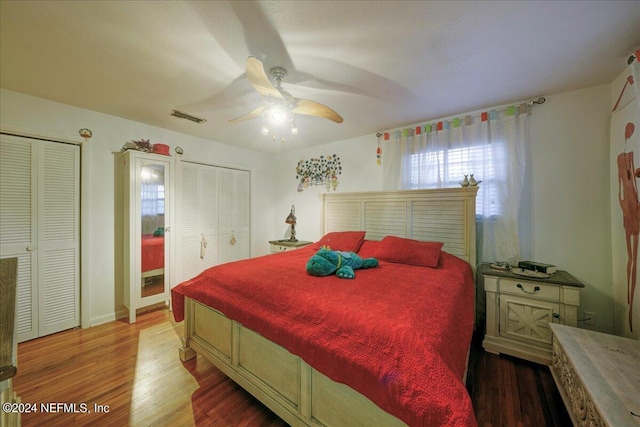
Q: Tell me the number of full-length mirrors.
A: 1